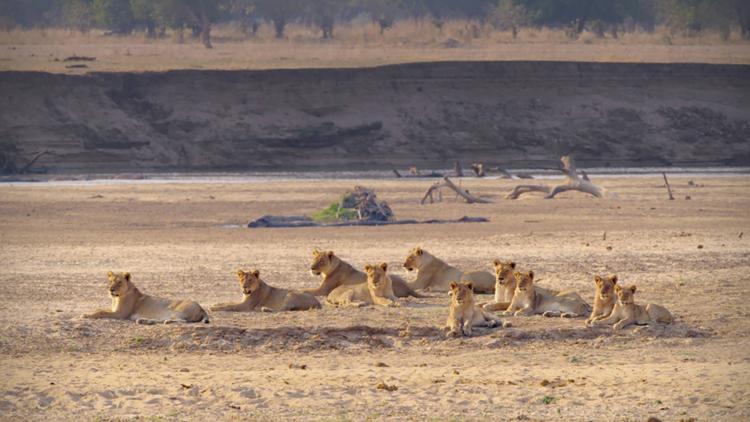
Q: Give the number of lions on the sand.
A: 10